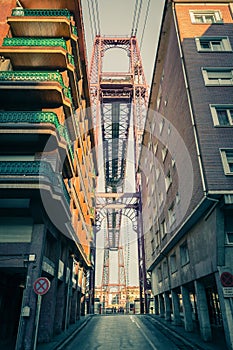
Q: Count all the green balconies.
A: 5